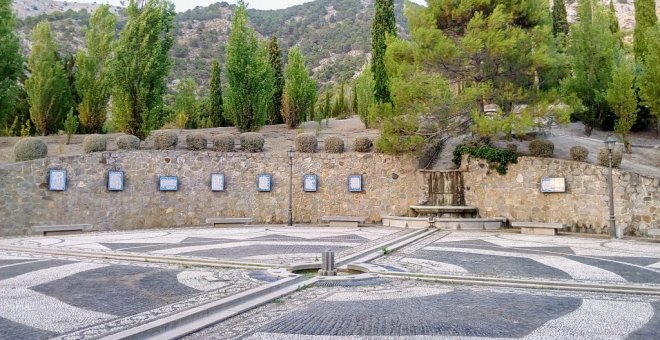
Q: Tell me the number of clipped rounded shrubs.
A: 14